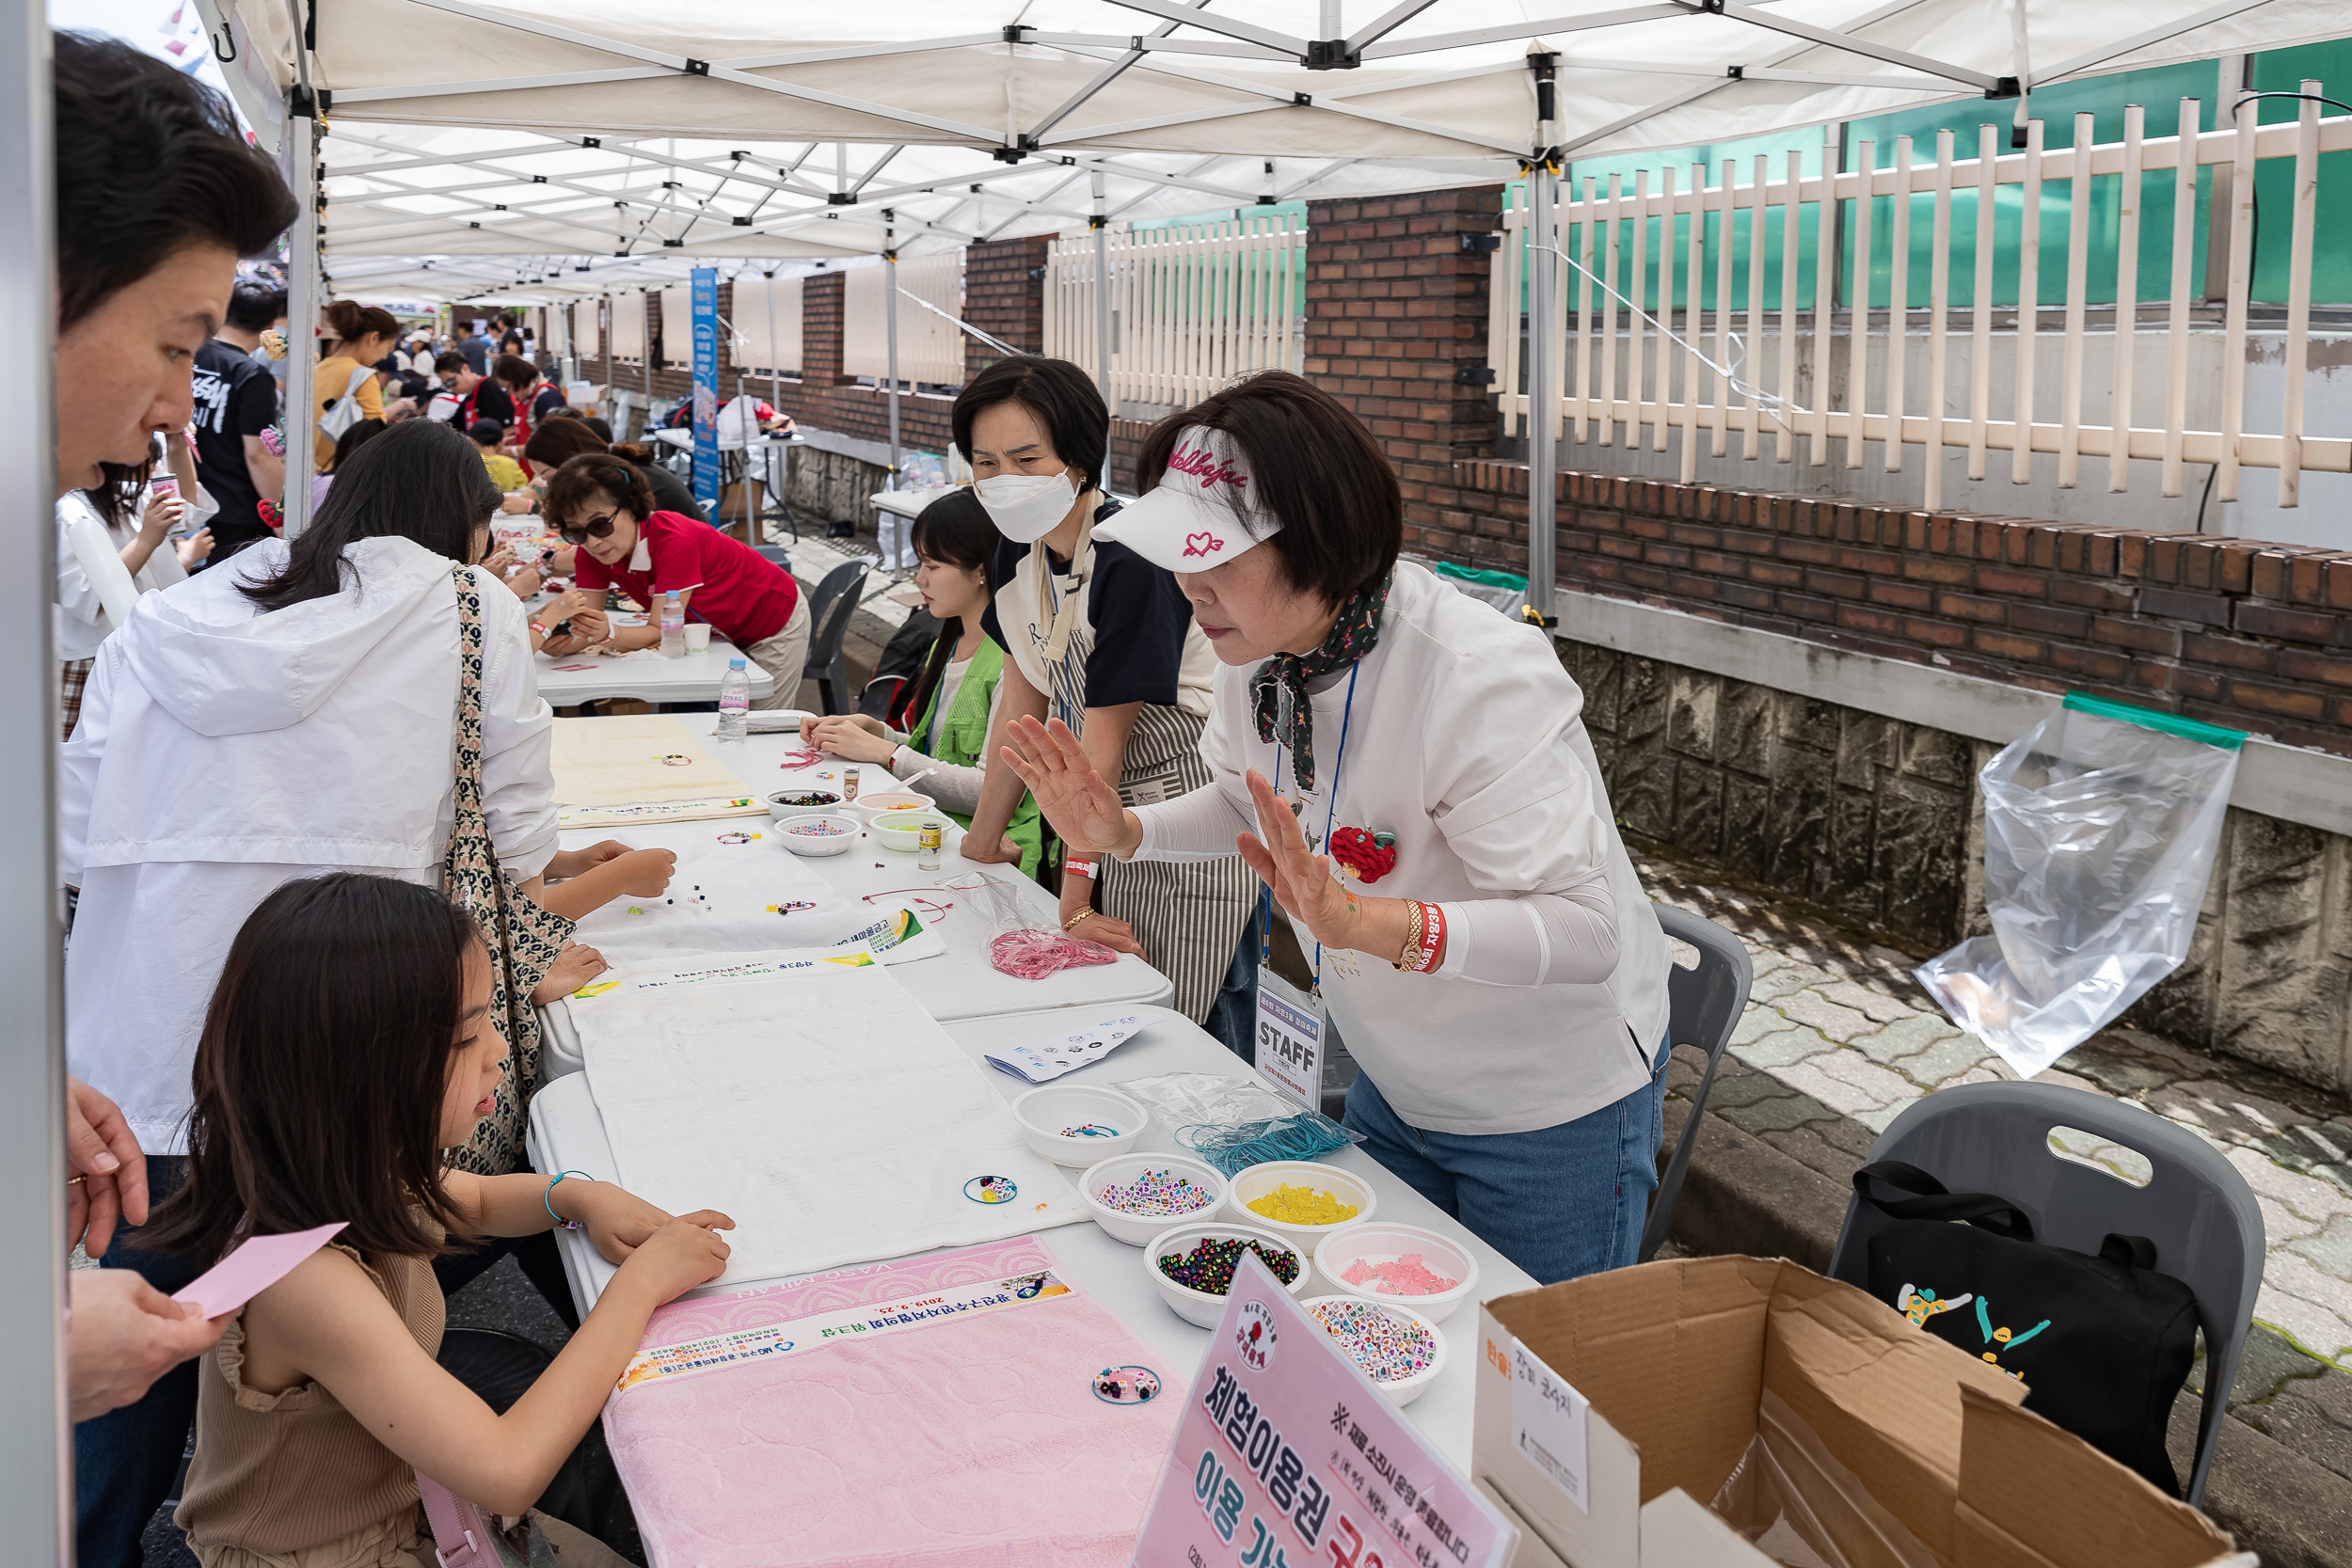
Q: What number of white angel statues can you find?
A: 0